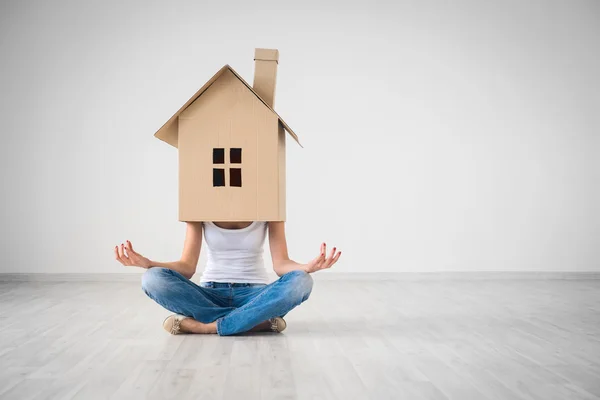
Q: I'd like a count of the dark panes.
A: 4